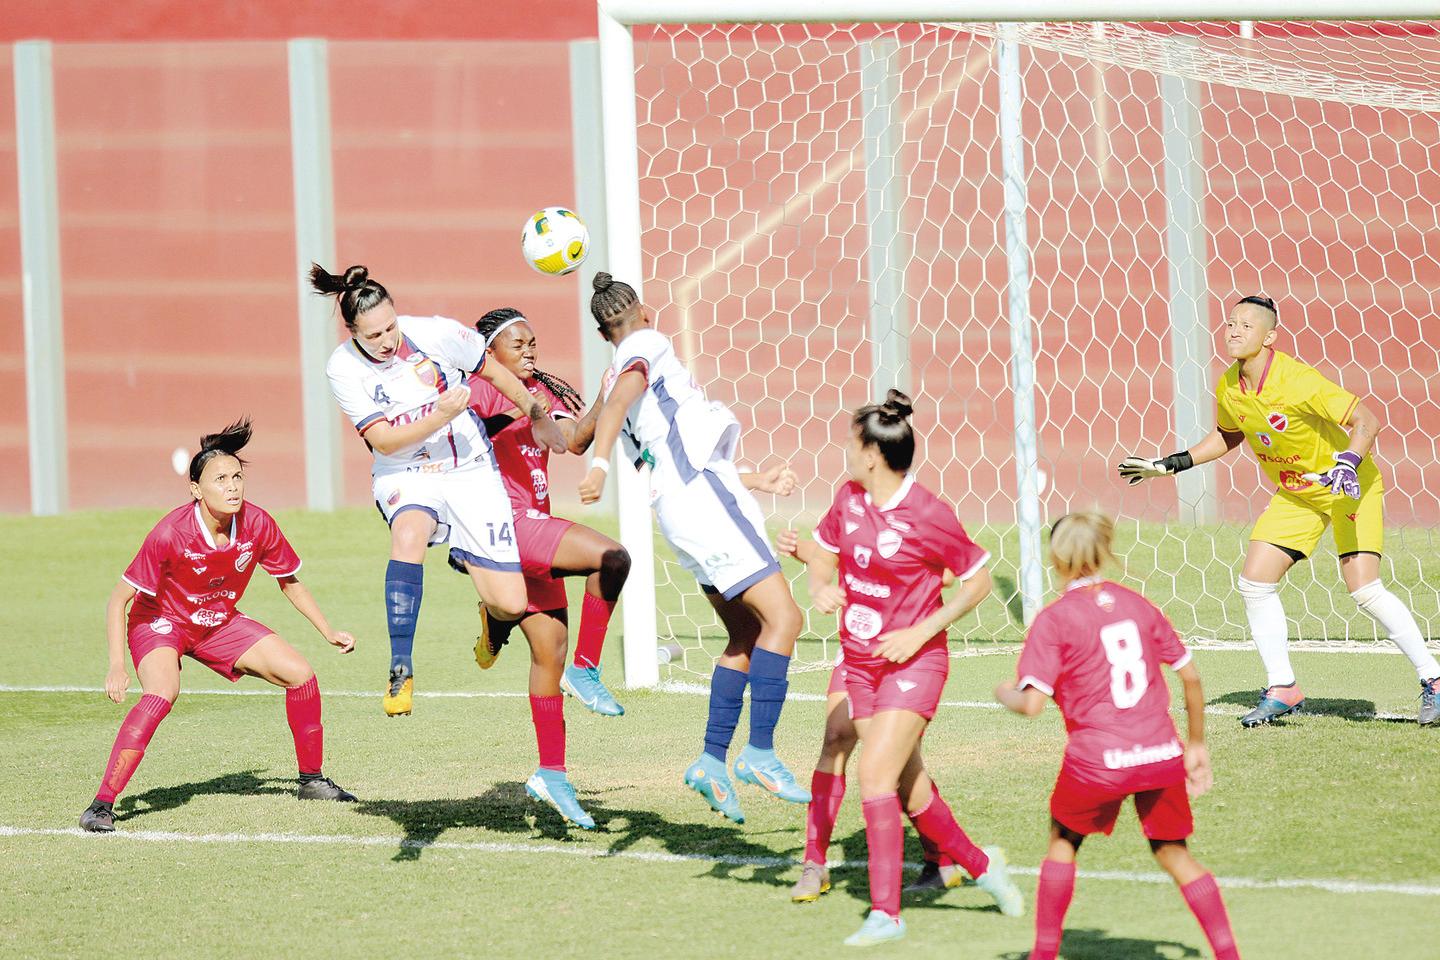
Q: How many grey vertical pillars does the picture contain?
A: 5